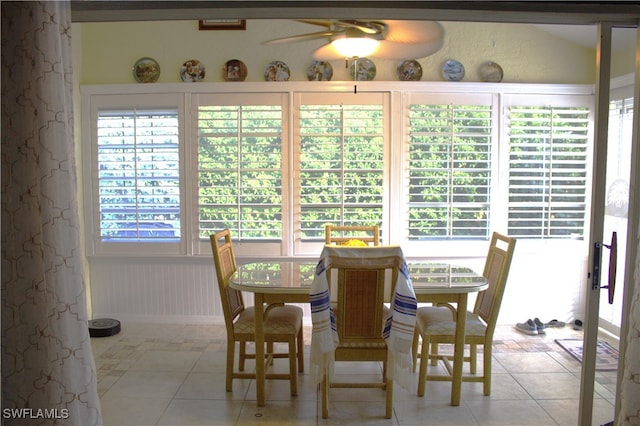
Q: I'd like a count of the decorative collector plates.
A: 9